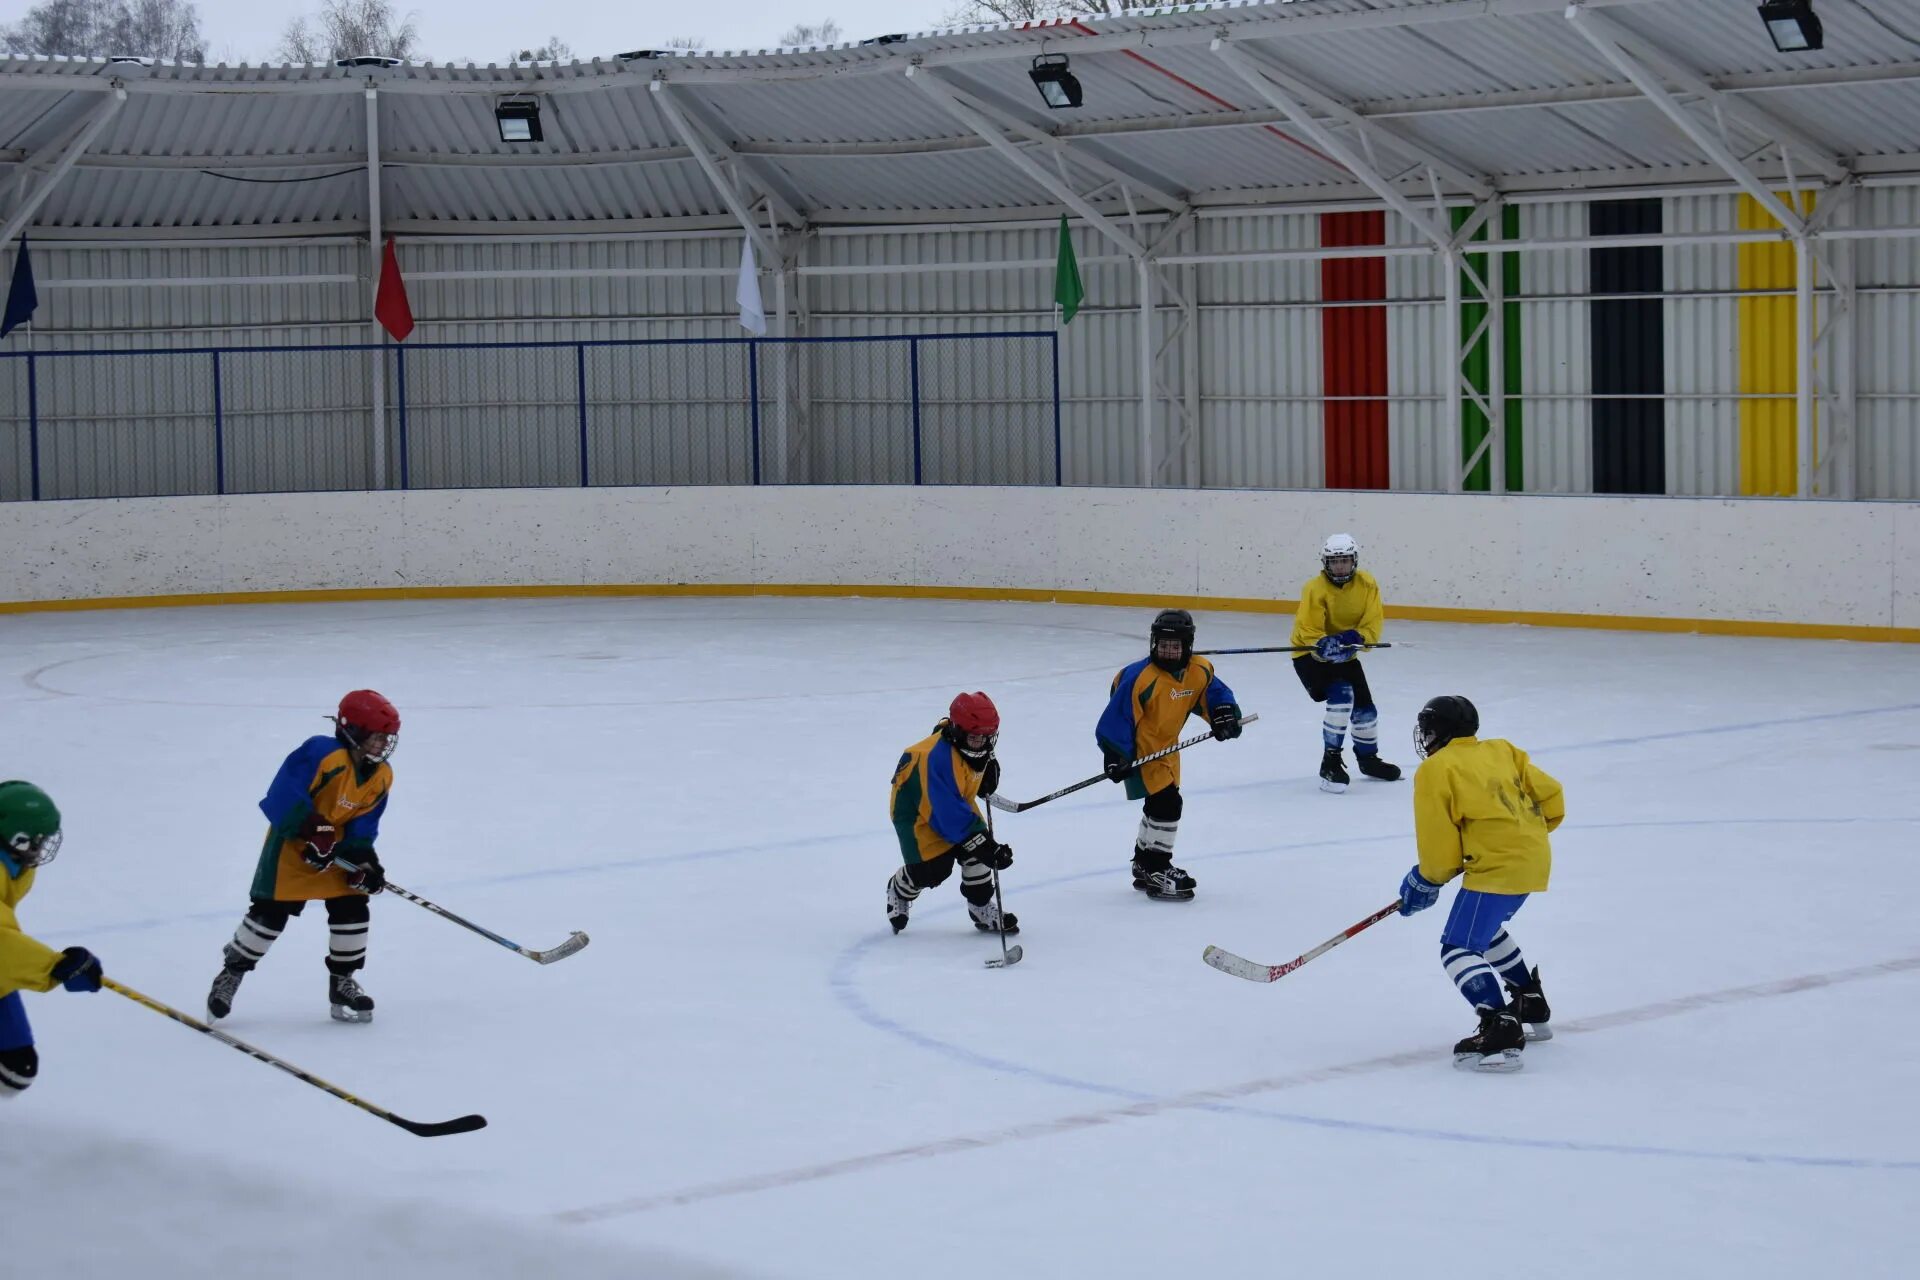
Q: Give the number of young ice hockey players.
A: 6